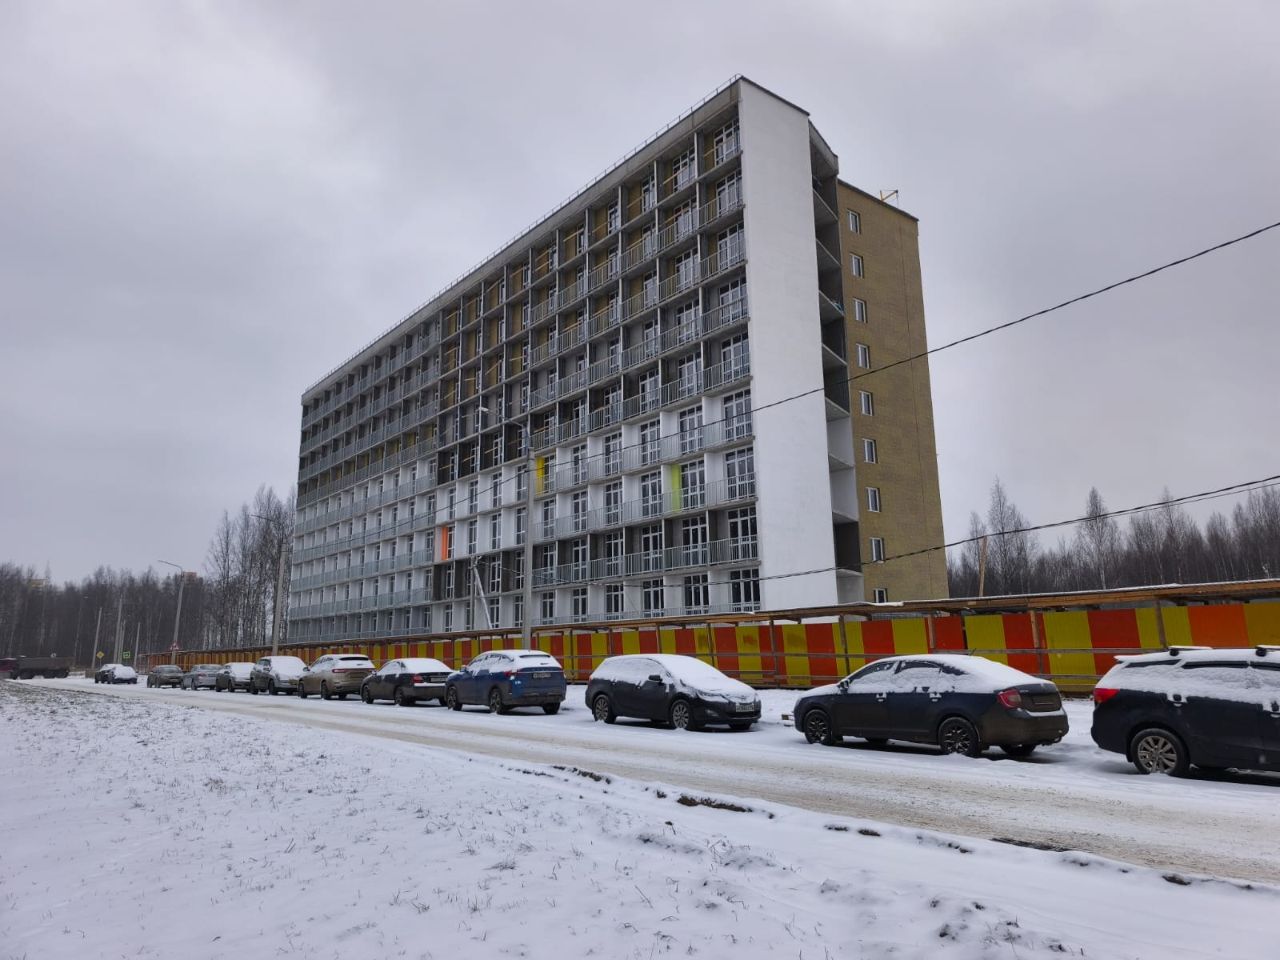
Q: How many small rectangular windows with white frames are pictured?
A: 9